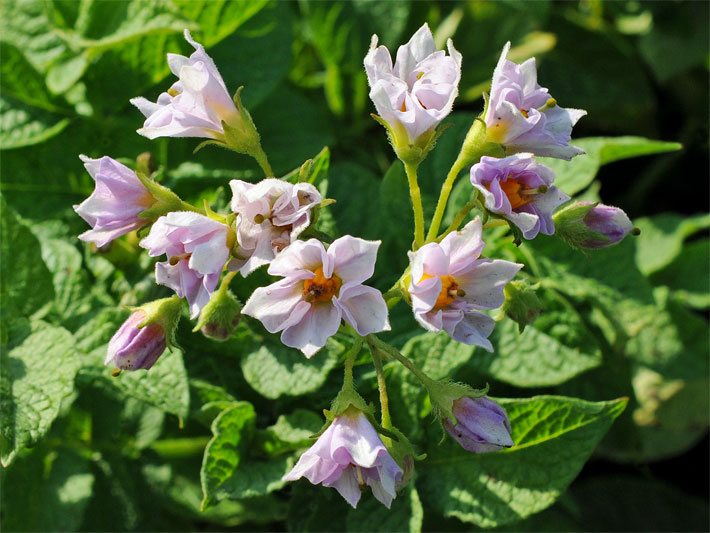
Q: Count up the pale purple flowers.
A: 13